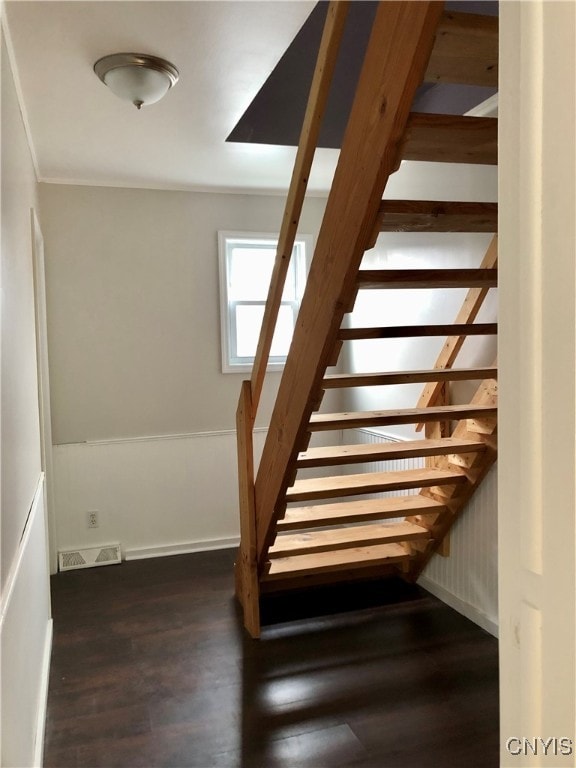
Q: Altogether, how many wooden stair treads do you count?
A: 12